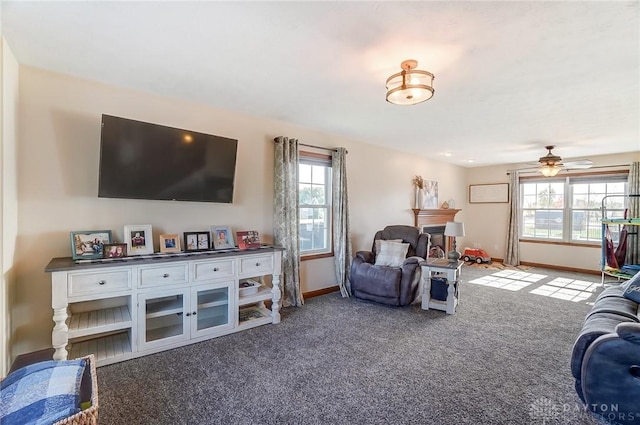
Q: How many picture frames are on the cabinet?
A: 7